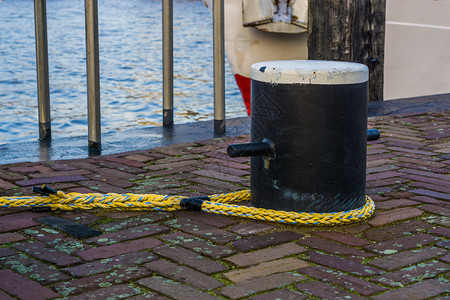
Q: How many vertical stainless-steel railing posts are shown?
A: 4